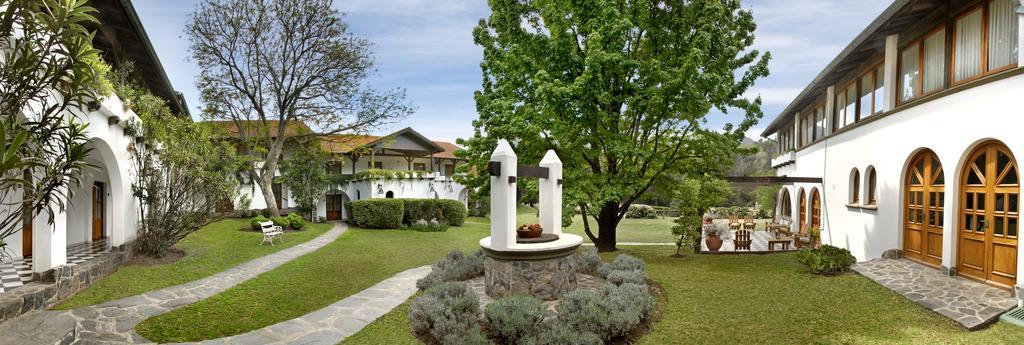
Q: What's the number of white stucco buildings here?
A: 3